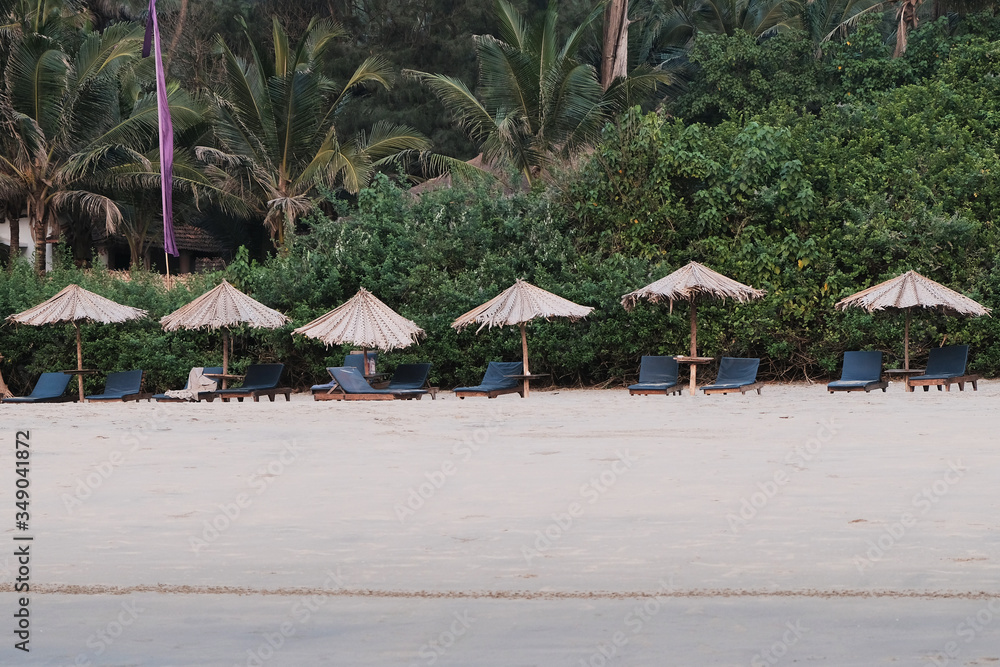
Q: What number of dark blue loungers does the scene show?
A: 12